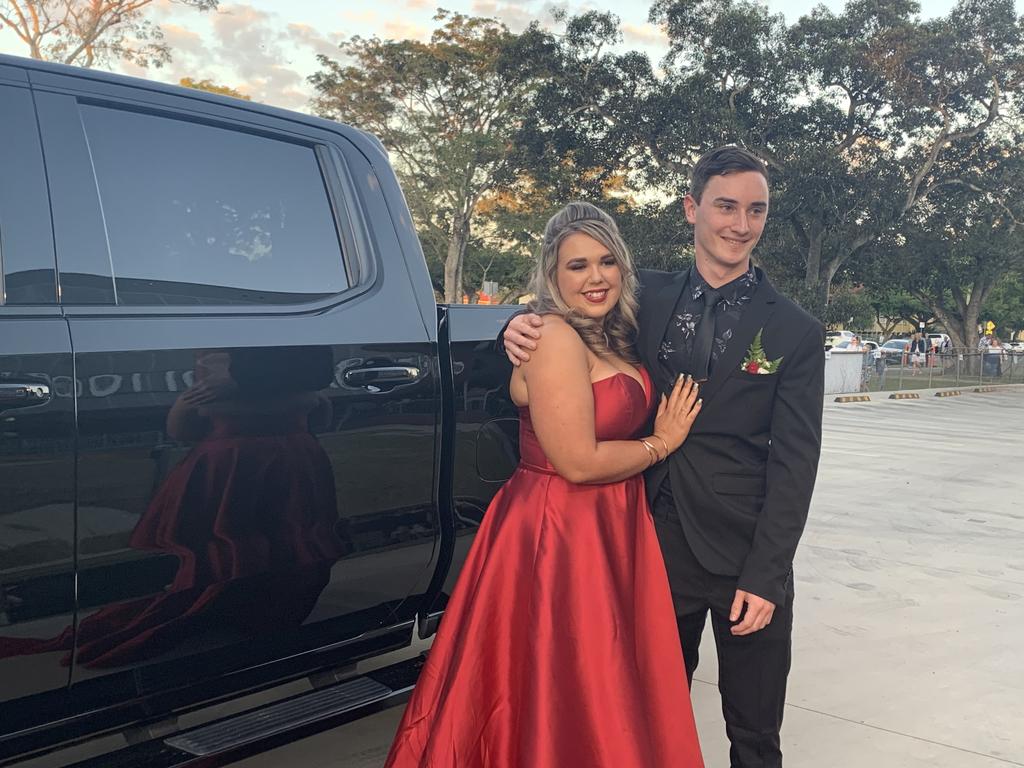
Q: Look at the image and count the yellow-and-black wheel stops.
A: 4